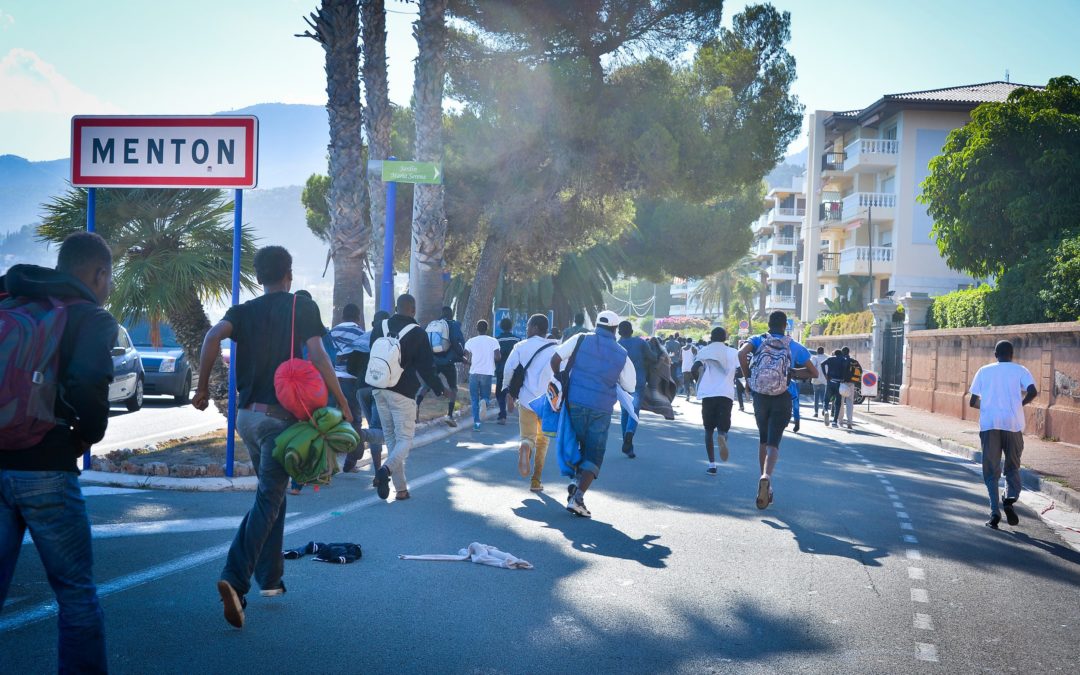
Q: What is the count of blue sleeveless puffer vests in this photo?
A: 1